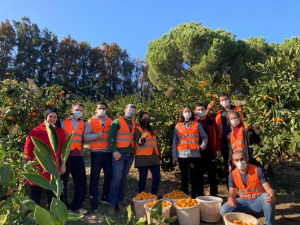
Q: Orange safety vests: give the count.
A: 8